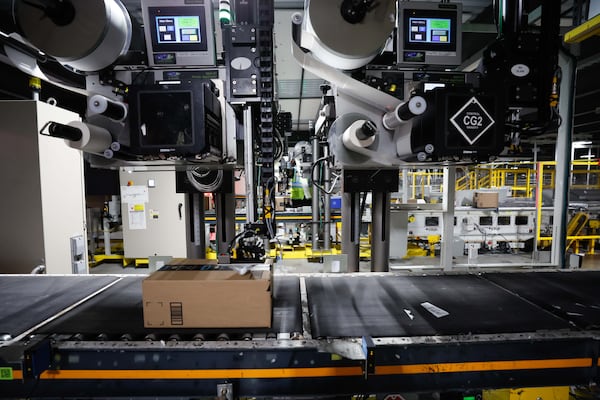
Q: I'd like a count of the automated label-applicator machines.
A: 2